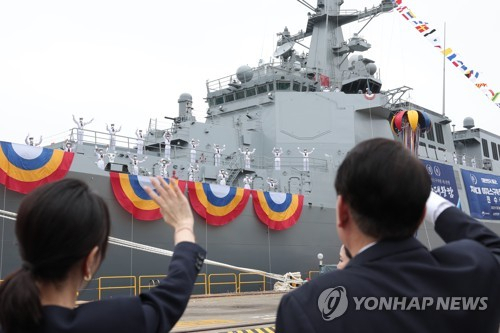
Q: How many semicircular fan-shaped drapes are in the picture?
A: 4